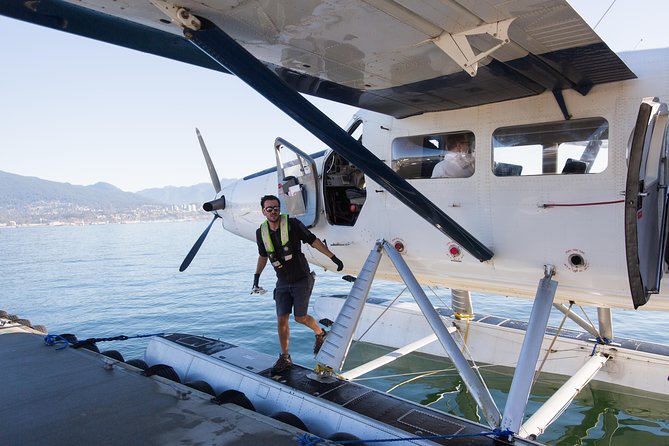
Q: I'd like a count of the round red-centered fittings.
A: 2